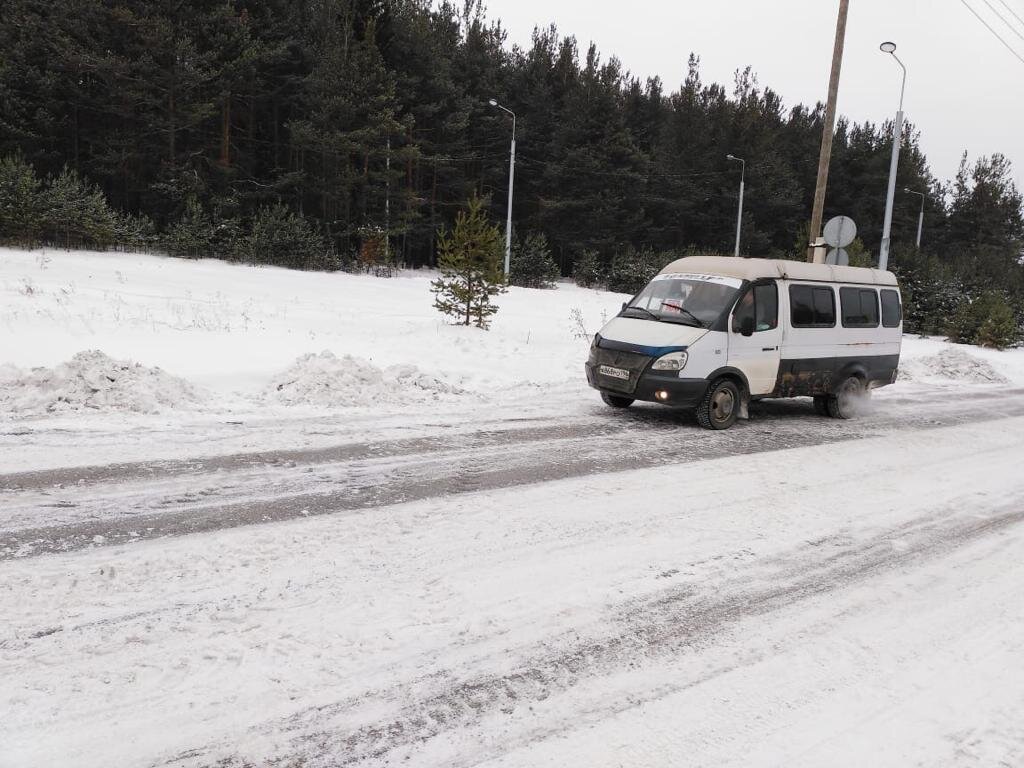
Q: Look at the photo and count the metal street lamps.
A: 4